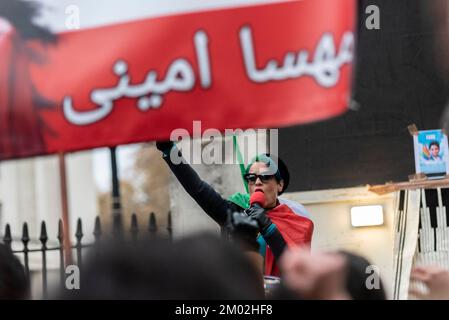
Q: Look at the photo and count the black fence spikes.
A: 9